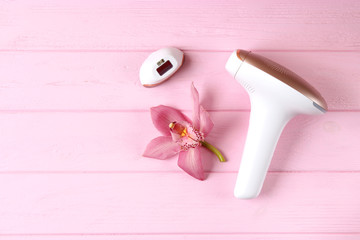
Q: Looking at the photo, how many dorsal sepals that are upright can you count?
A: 1